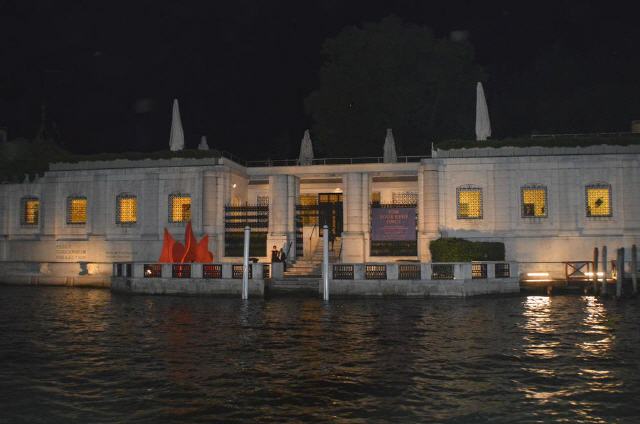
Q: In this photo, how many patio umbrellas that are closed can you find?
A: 5